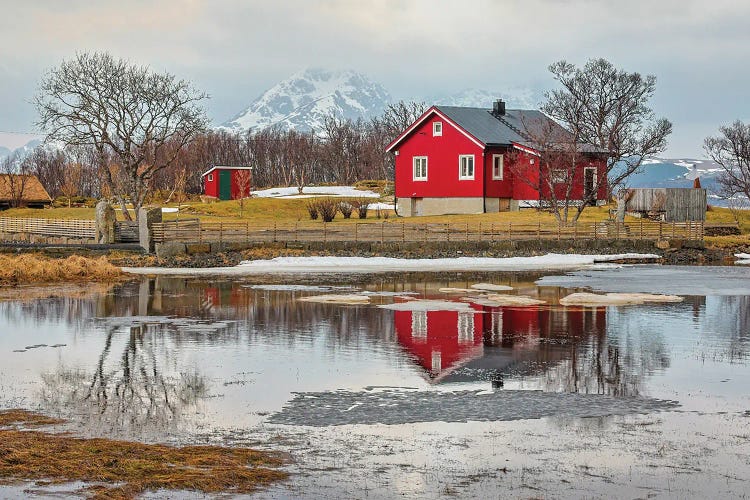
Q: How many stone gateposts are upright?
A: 2